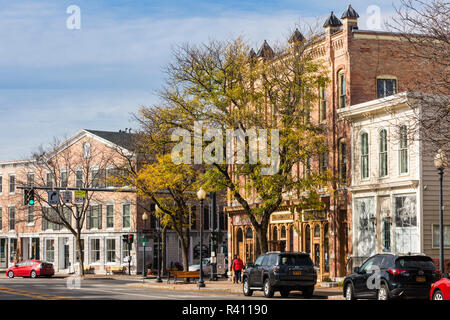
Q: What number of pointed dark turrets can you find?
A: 5